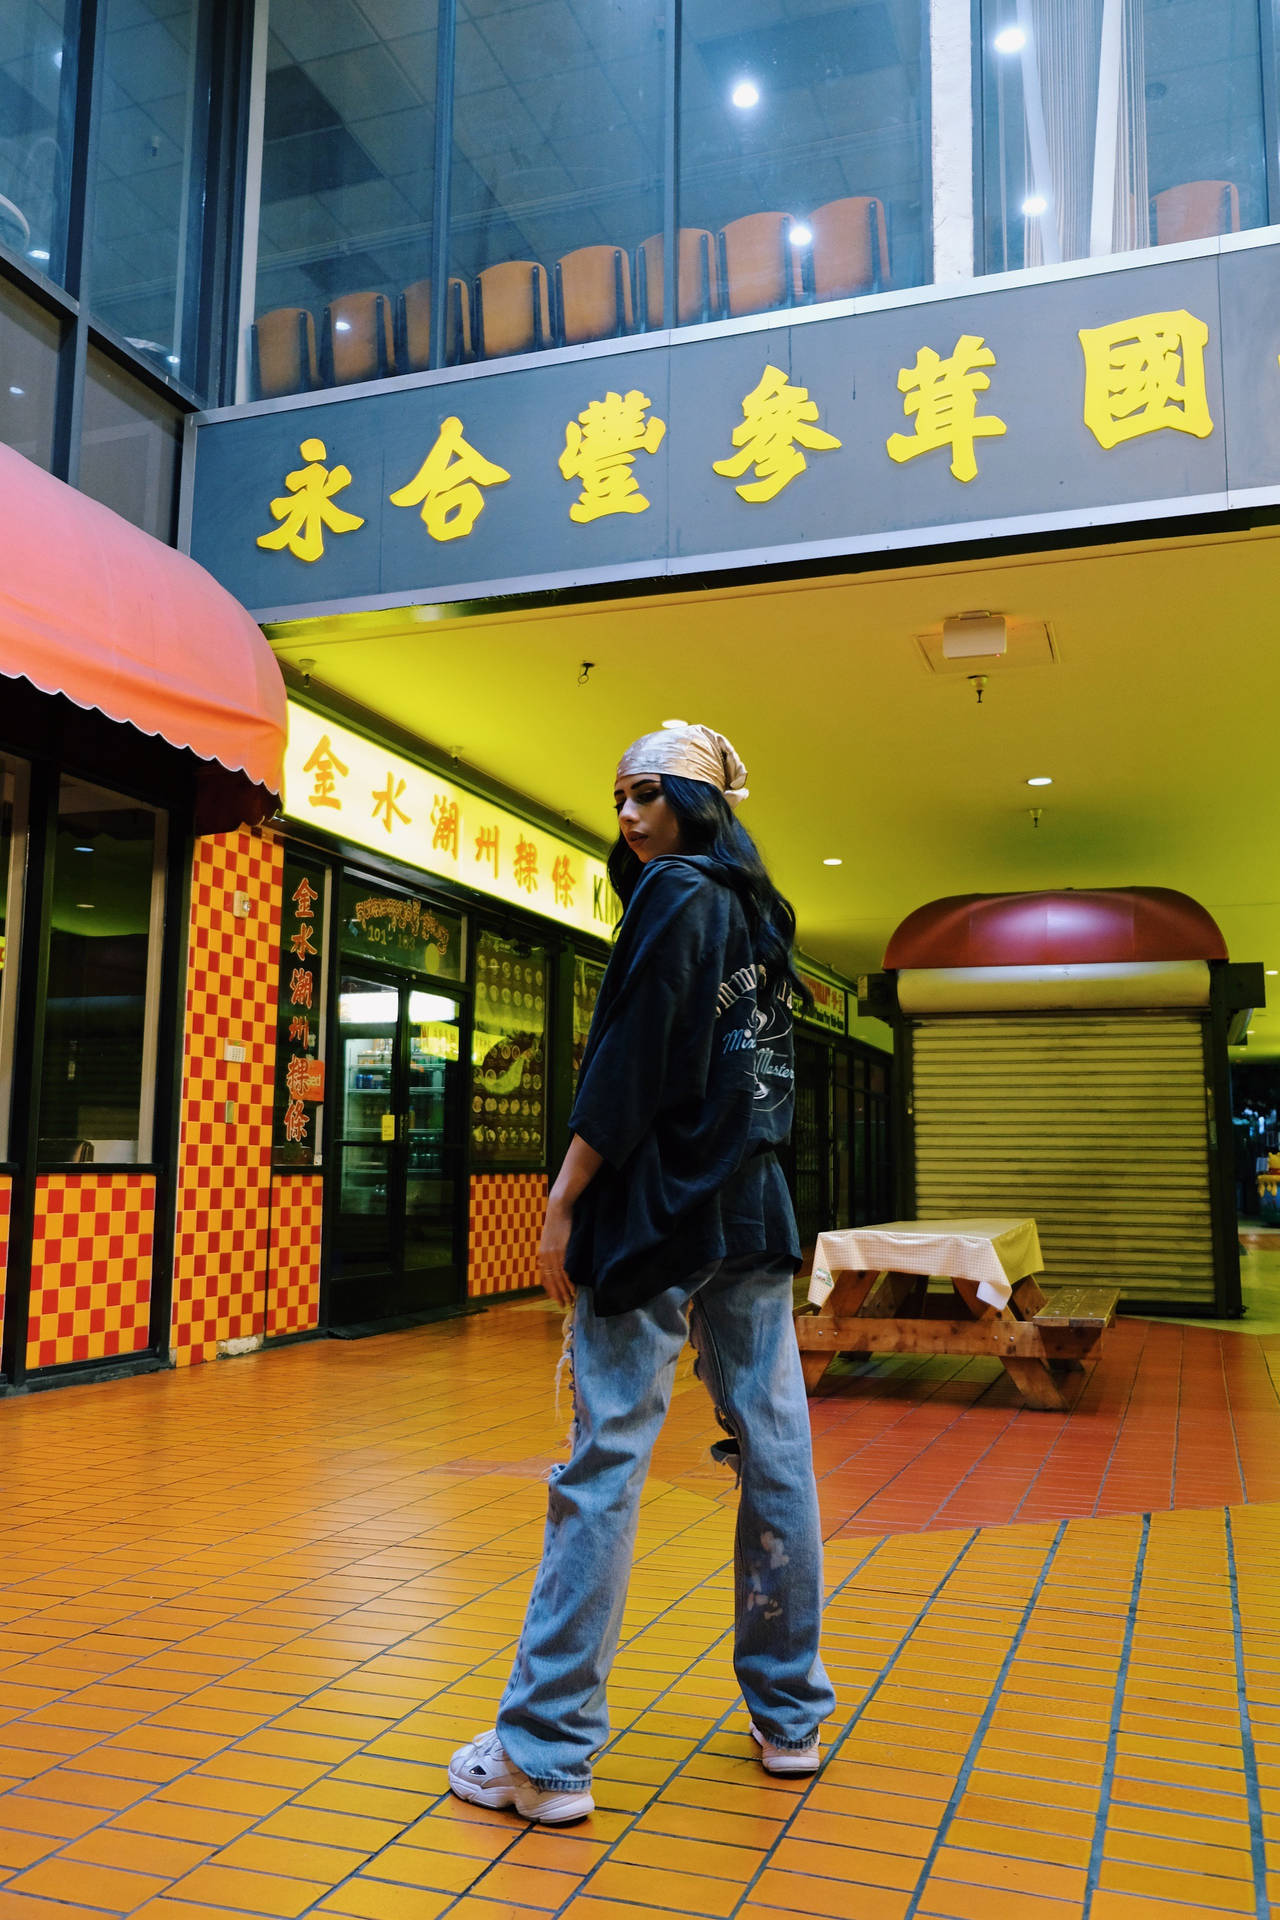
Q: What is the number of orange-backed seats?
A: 9